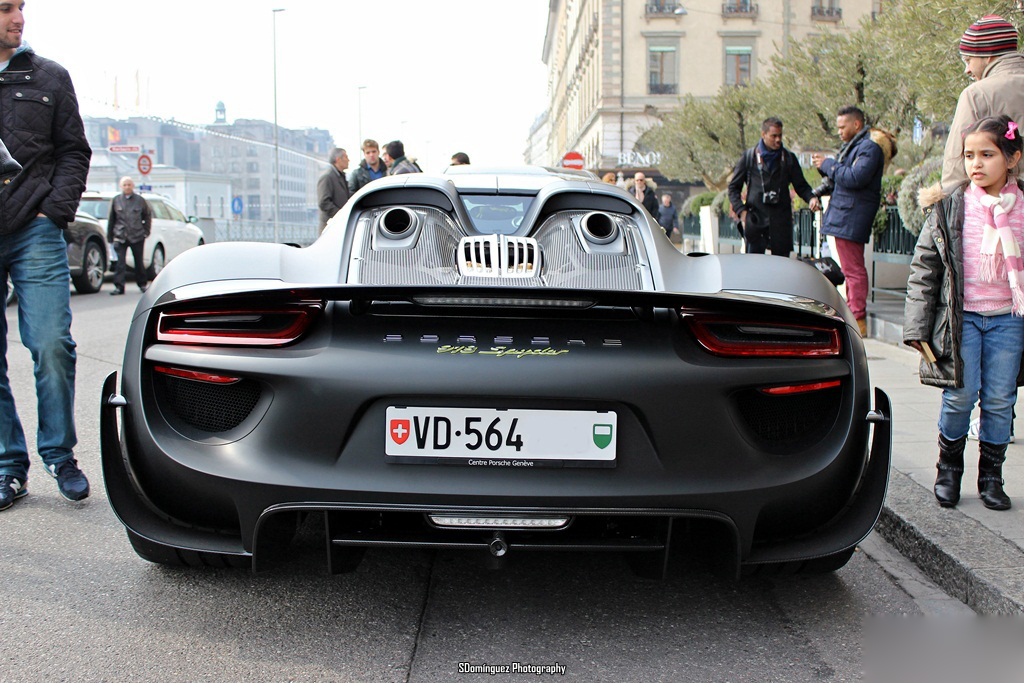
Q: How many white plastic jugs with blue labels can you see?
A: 0